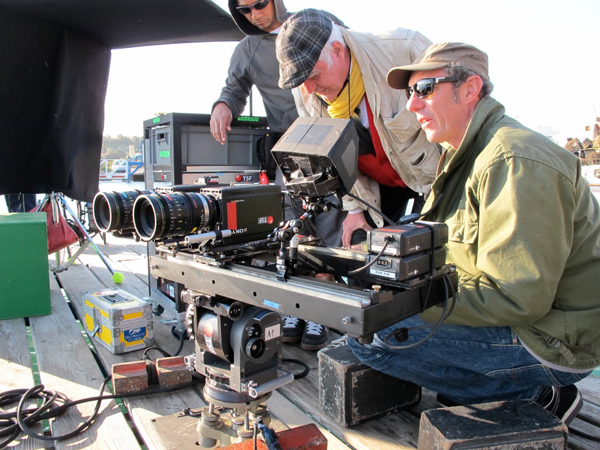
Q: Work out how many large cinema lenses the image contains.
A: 2